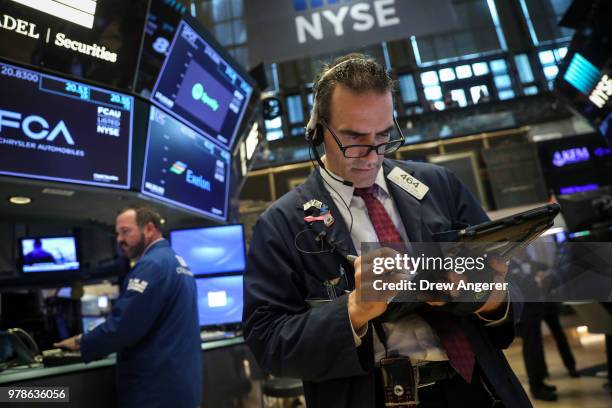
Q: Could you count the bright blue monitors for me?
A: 2